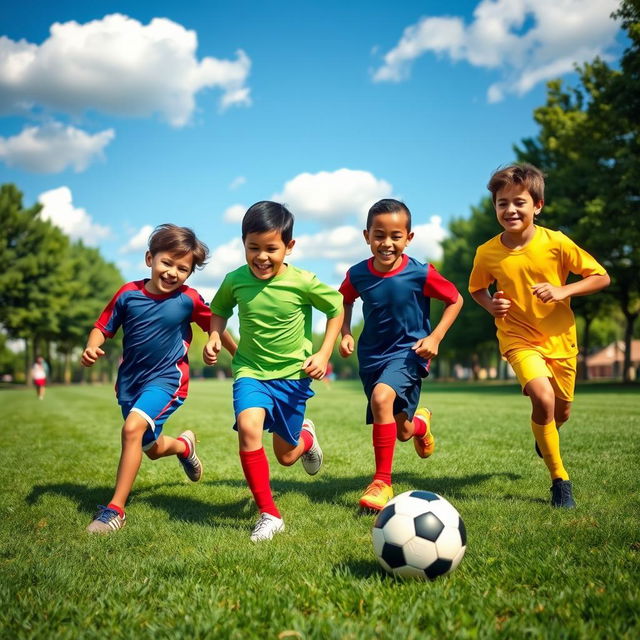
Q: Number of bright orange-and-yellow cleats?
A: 2